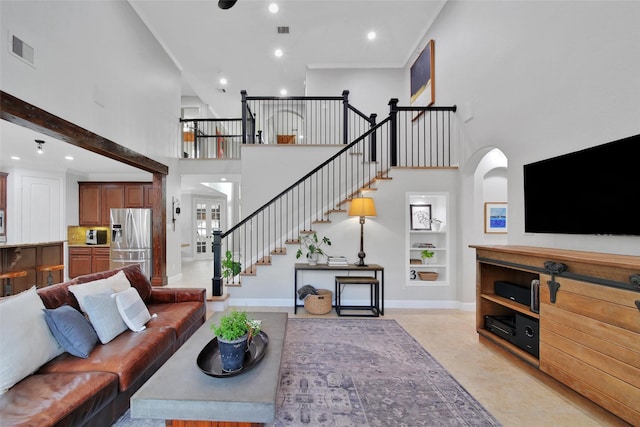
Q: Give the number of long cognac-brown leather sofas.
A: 1